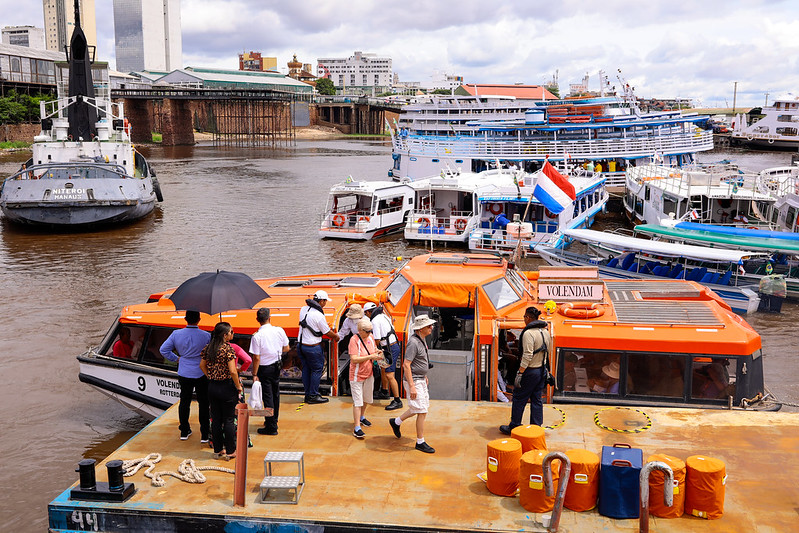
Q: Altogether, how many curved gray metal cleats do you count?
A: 2